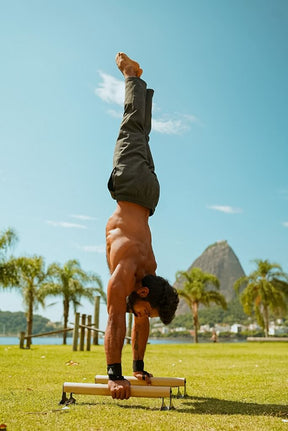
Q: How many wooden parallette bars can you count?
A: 2